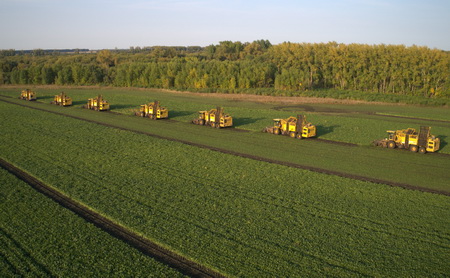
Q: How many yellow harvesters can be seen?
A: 7